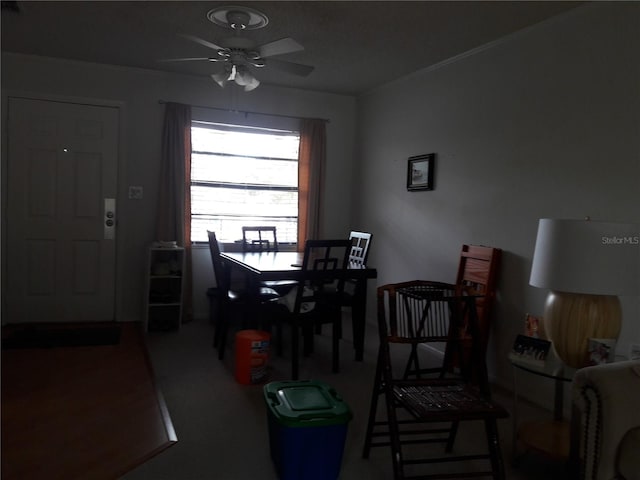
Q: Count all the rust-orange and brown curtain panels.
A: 2